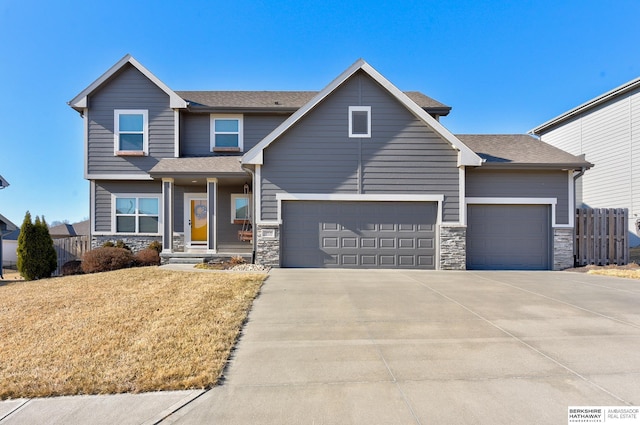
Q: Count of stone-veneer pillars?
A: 3